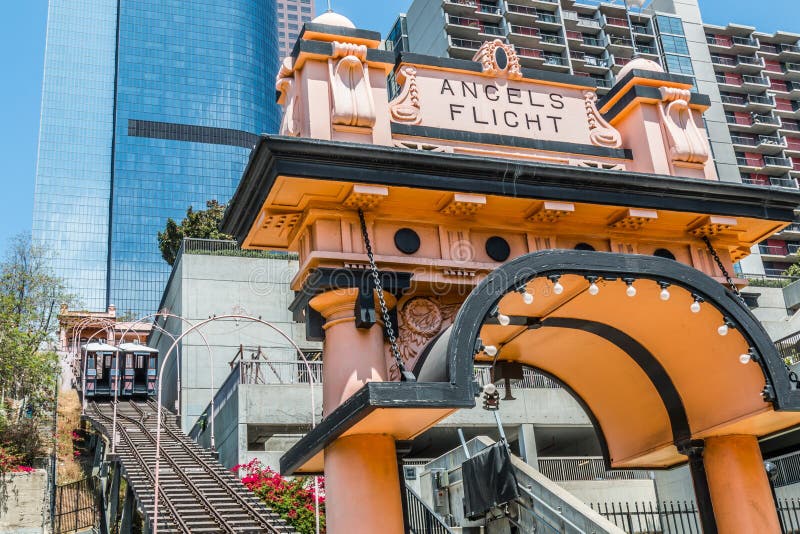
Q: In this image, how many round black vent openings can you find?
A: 4